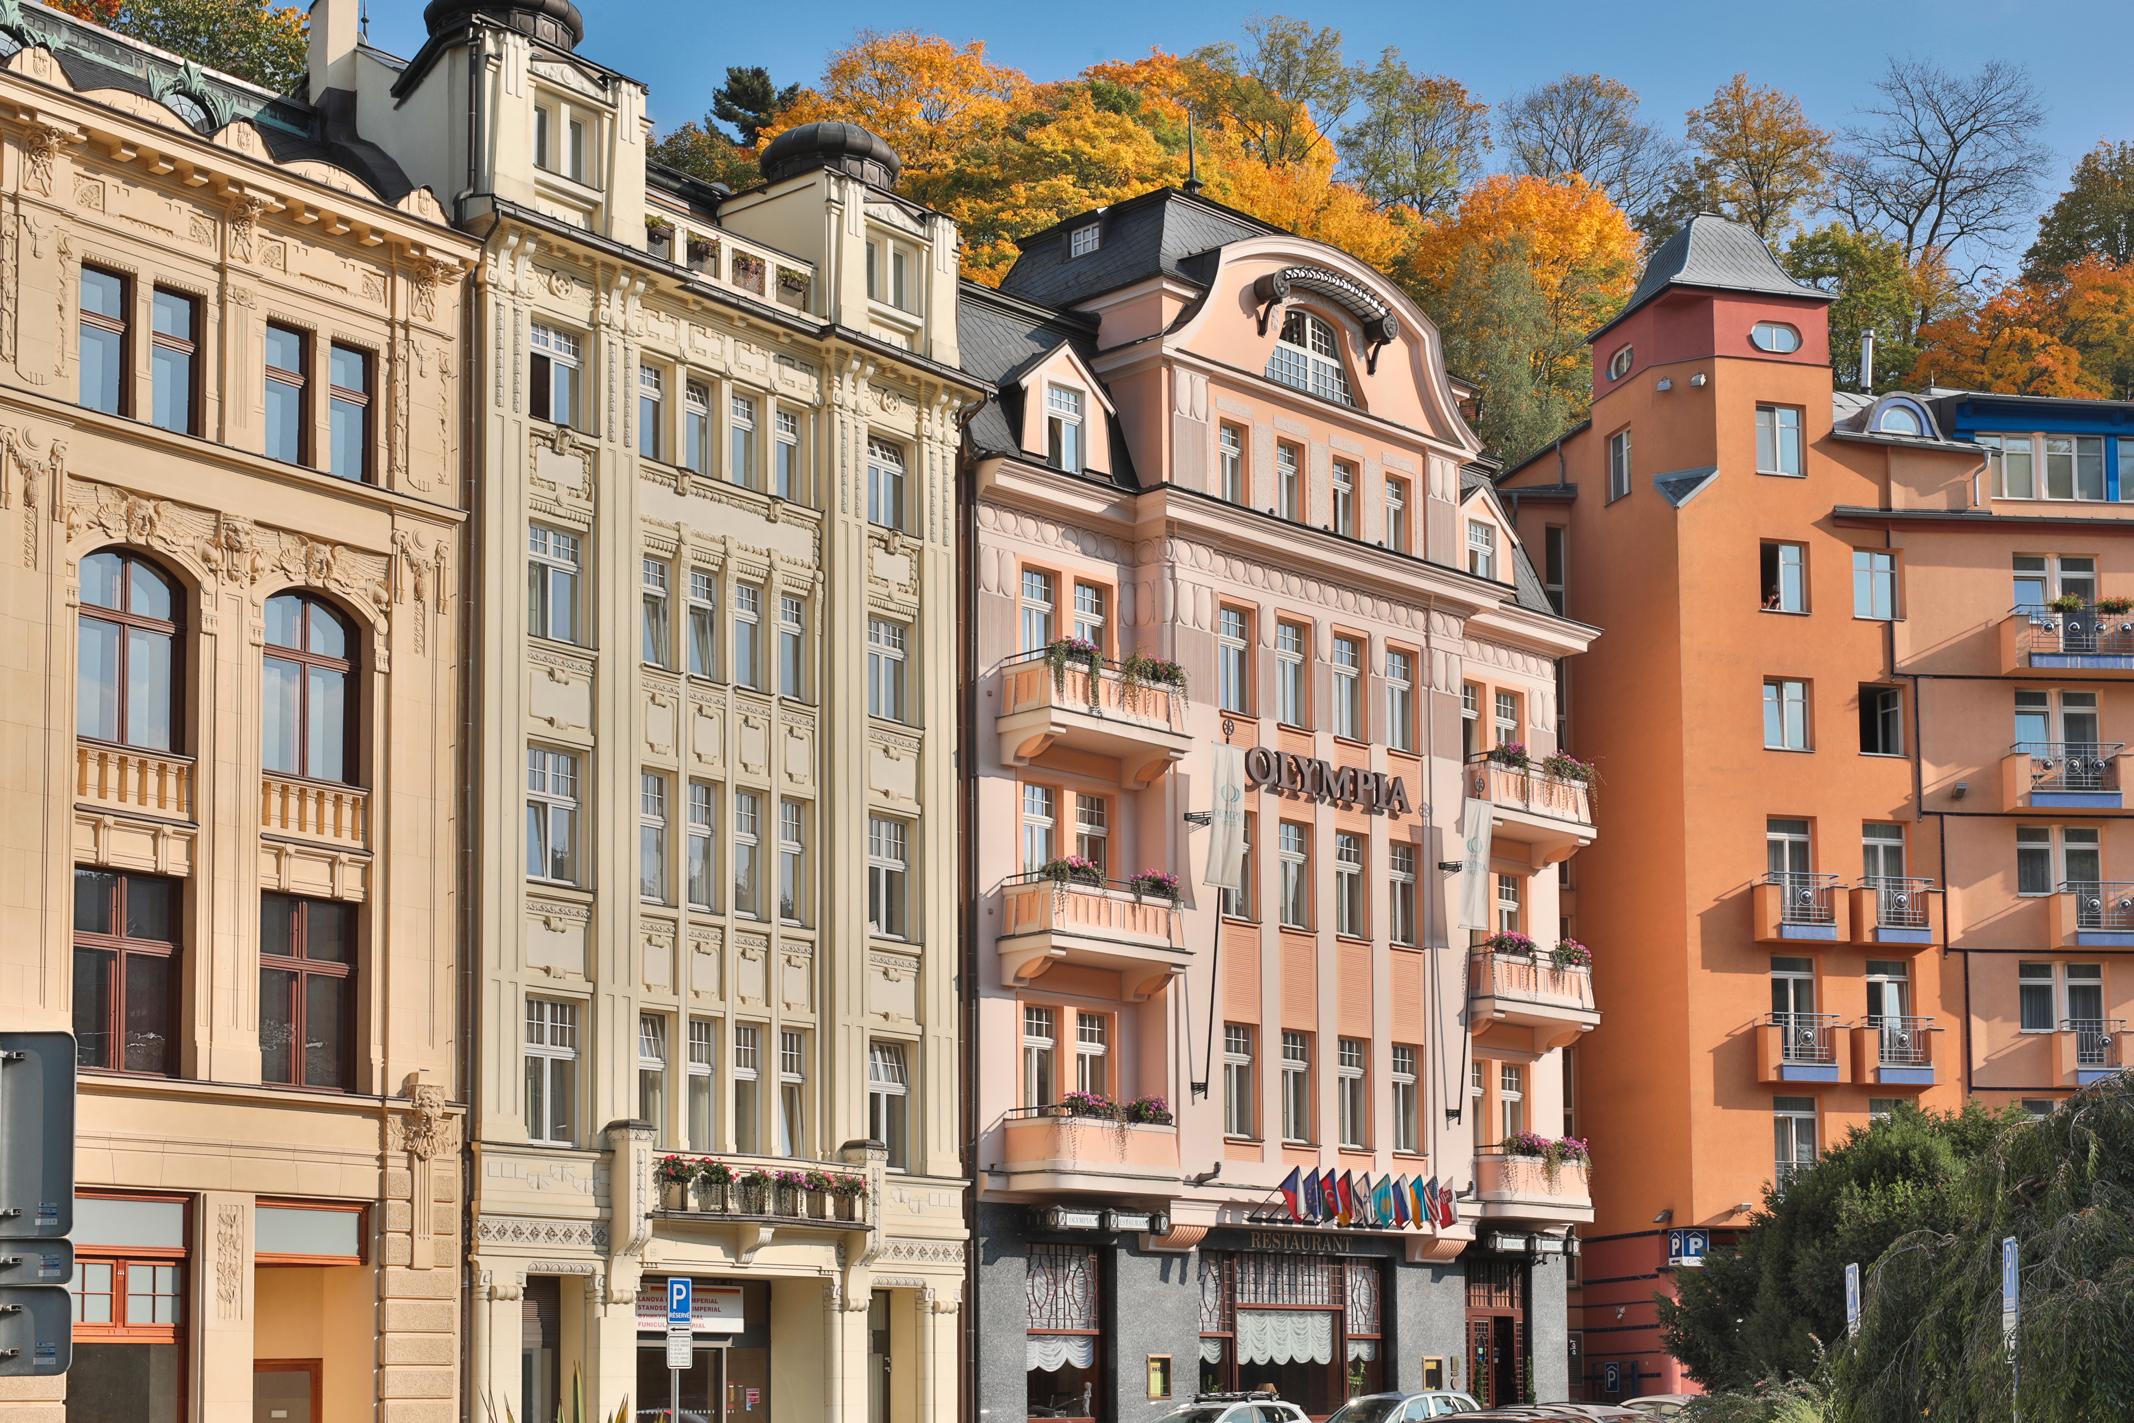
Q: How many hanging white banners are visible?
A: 2